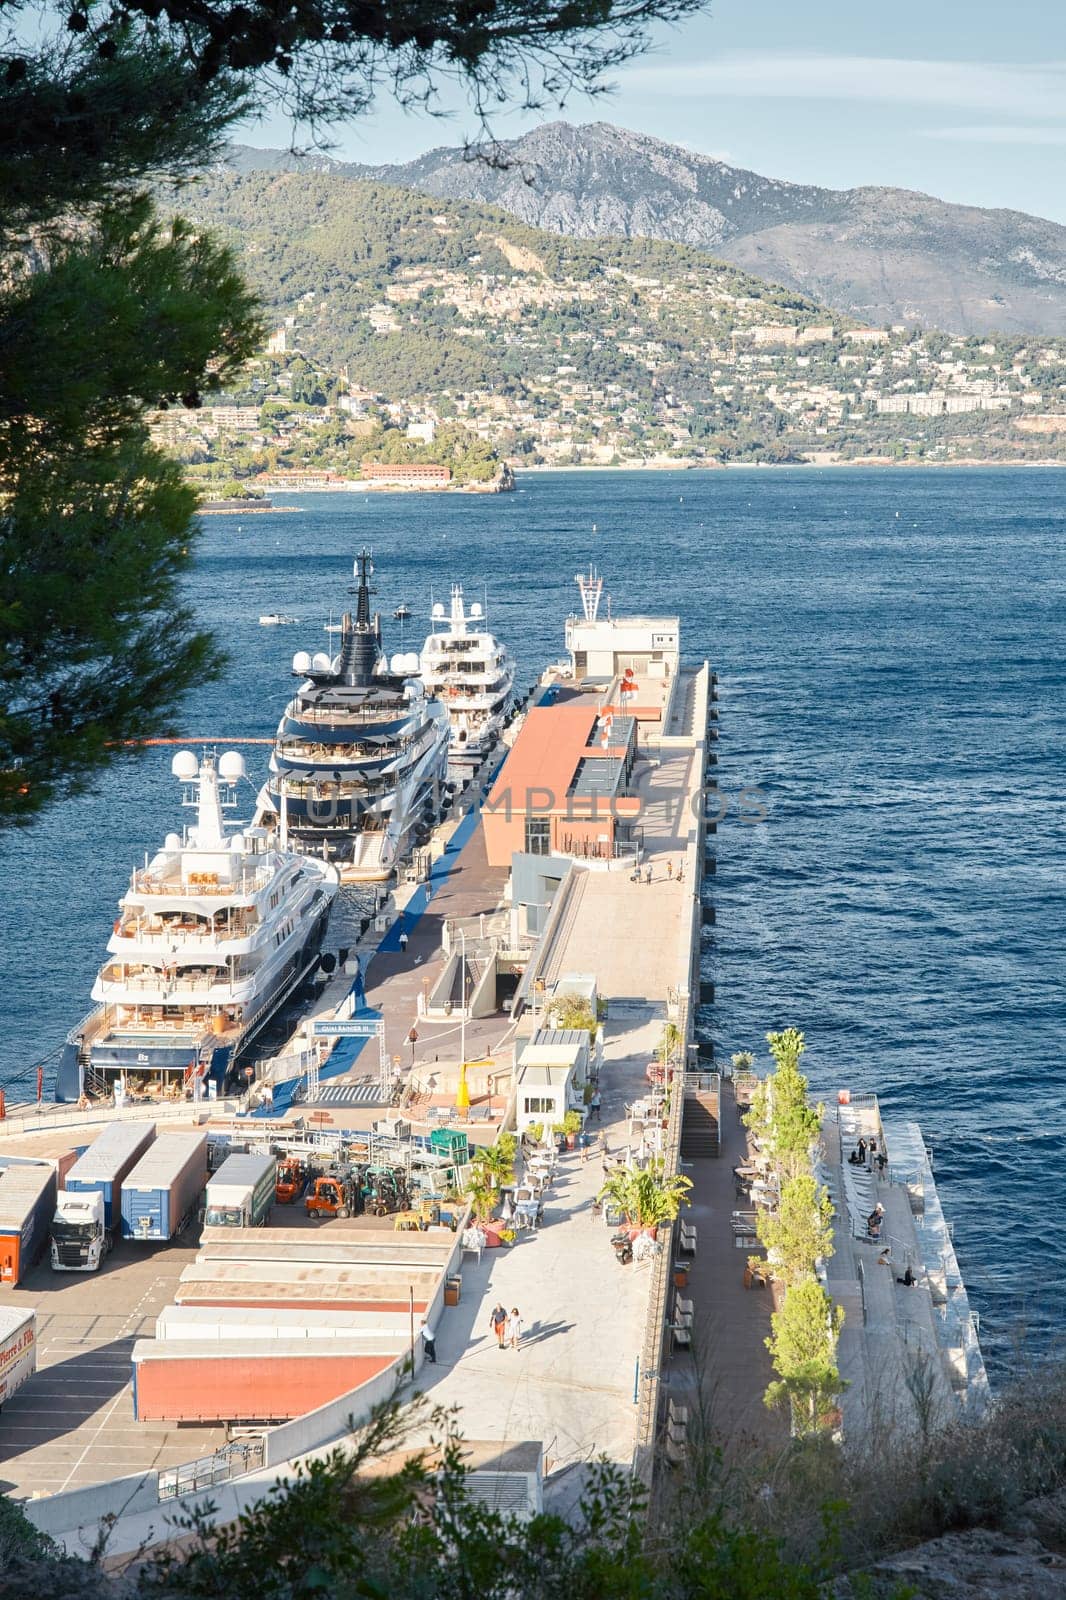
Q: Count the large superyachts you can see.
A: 3